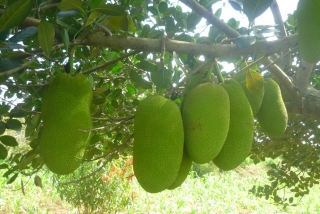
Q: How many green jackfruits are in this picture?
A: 8